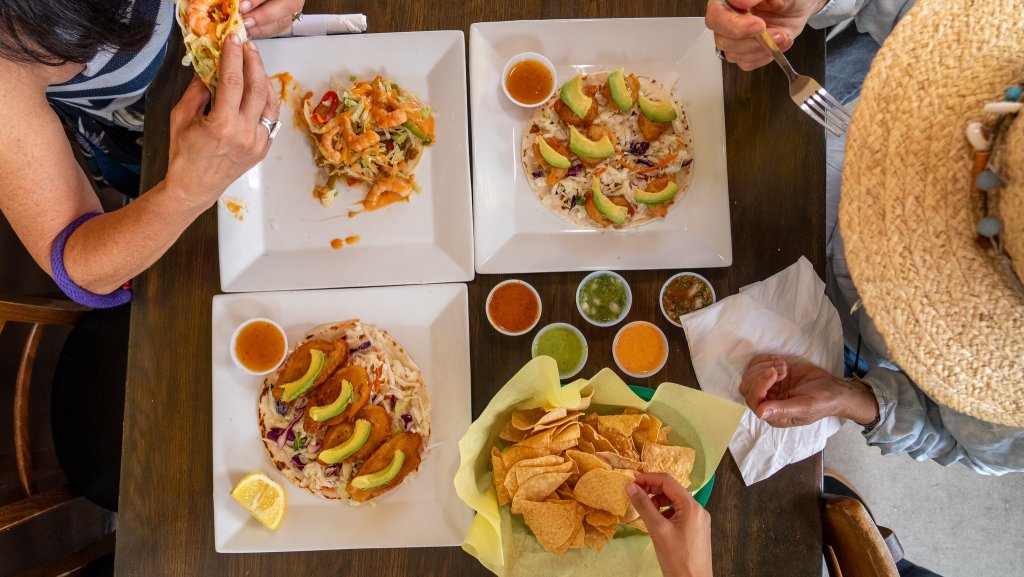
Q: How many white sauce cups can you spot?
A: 7